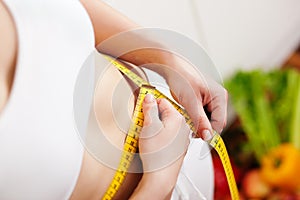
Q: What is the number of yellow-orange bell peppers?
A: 1